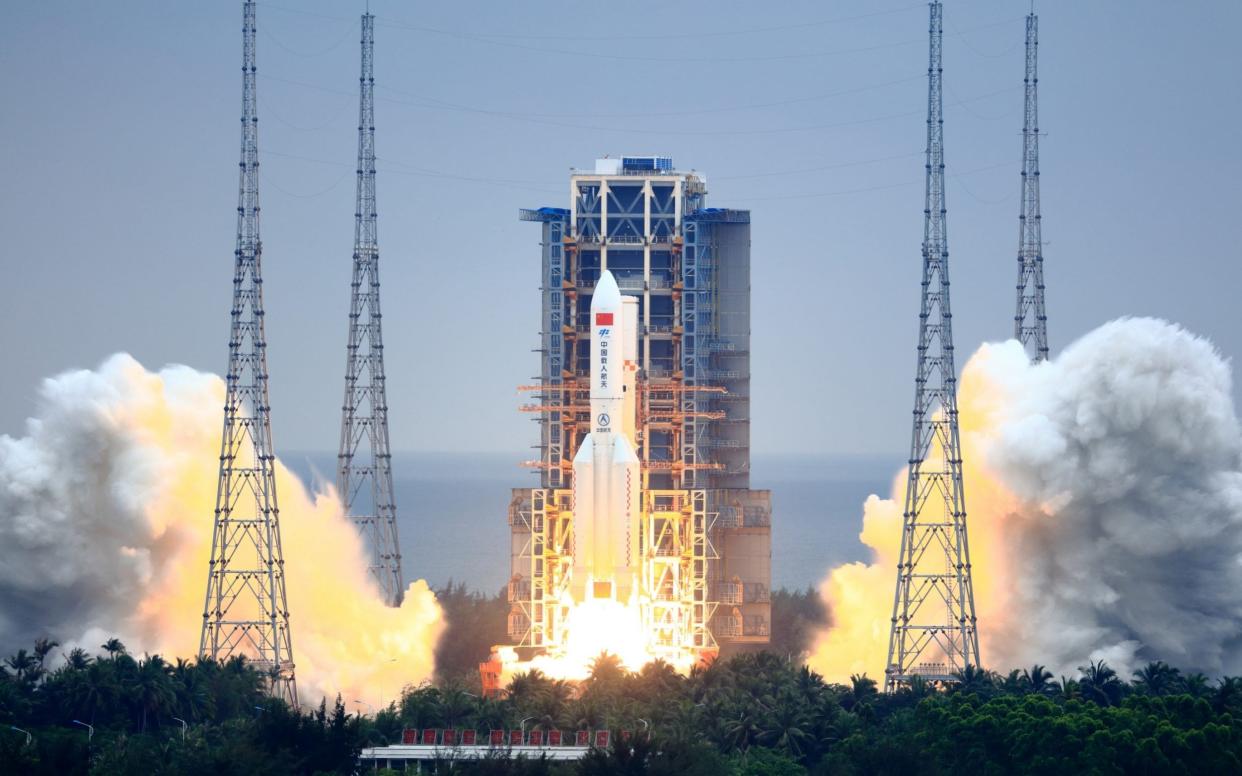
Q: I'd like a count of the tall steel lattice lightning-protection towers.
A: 4